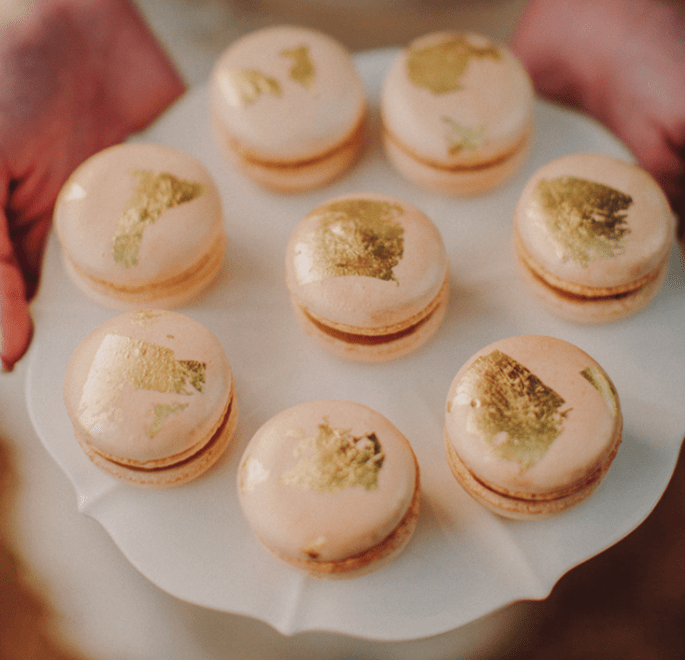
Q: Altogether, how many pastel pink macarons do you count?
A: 8